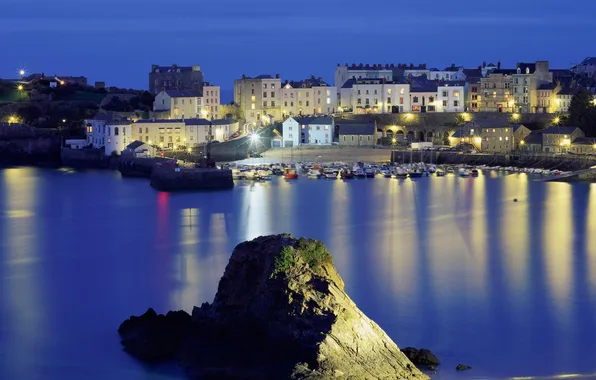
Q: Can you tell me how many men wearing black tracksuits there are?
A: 0